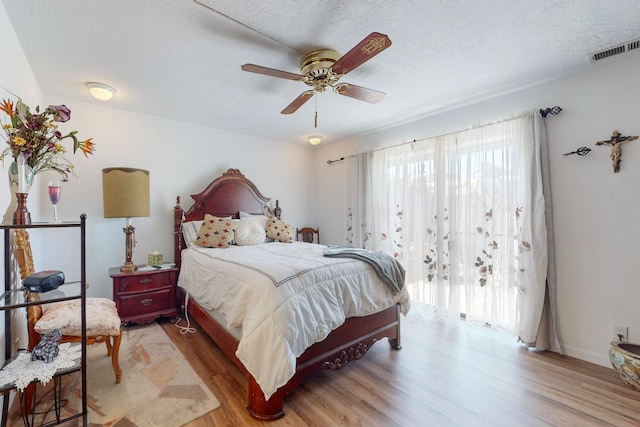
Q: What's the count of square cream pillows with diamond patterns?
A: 2